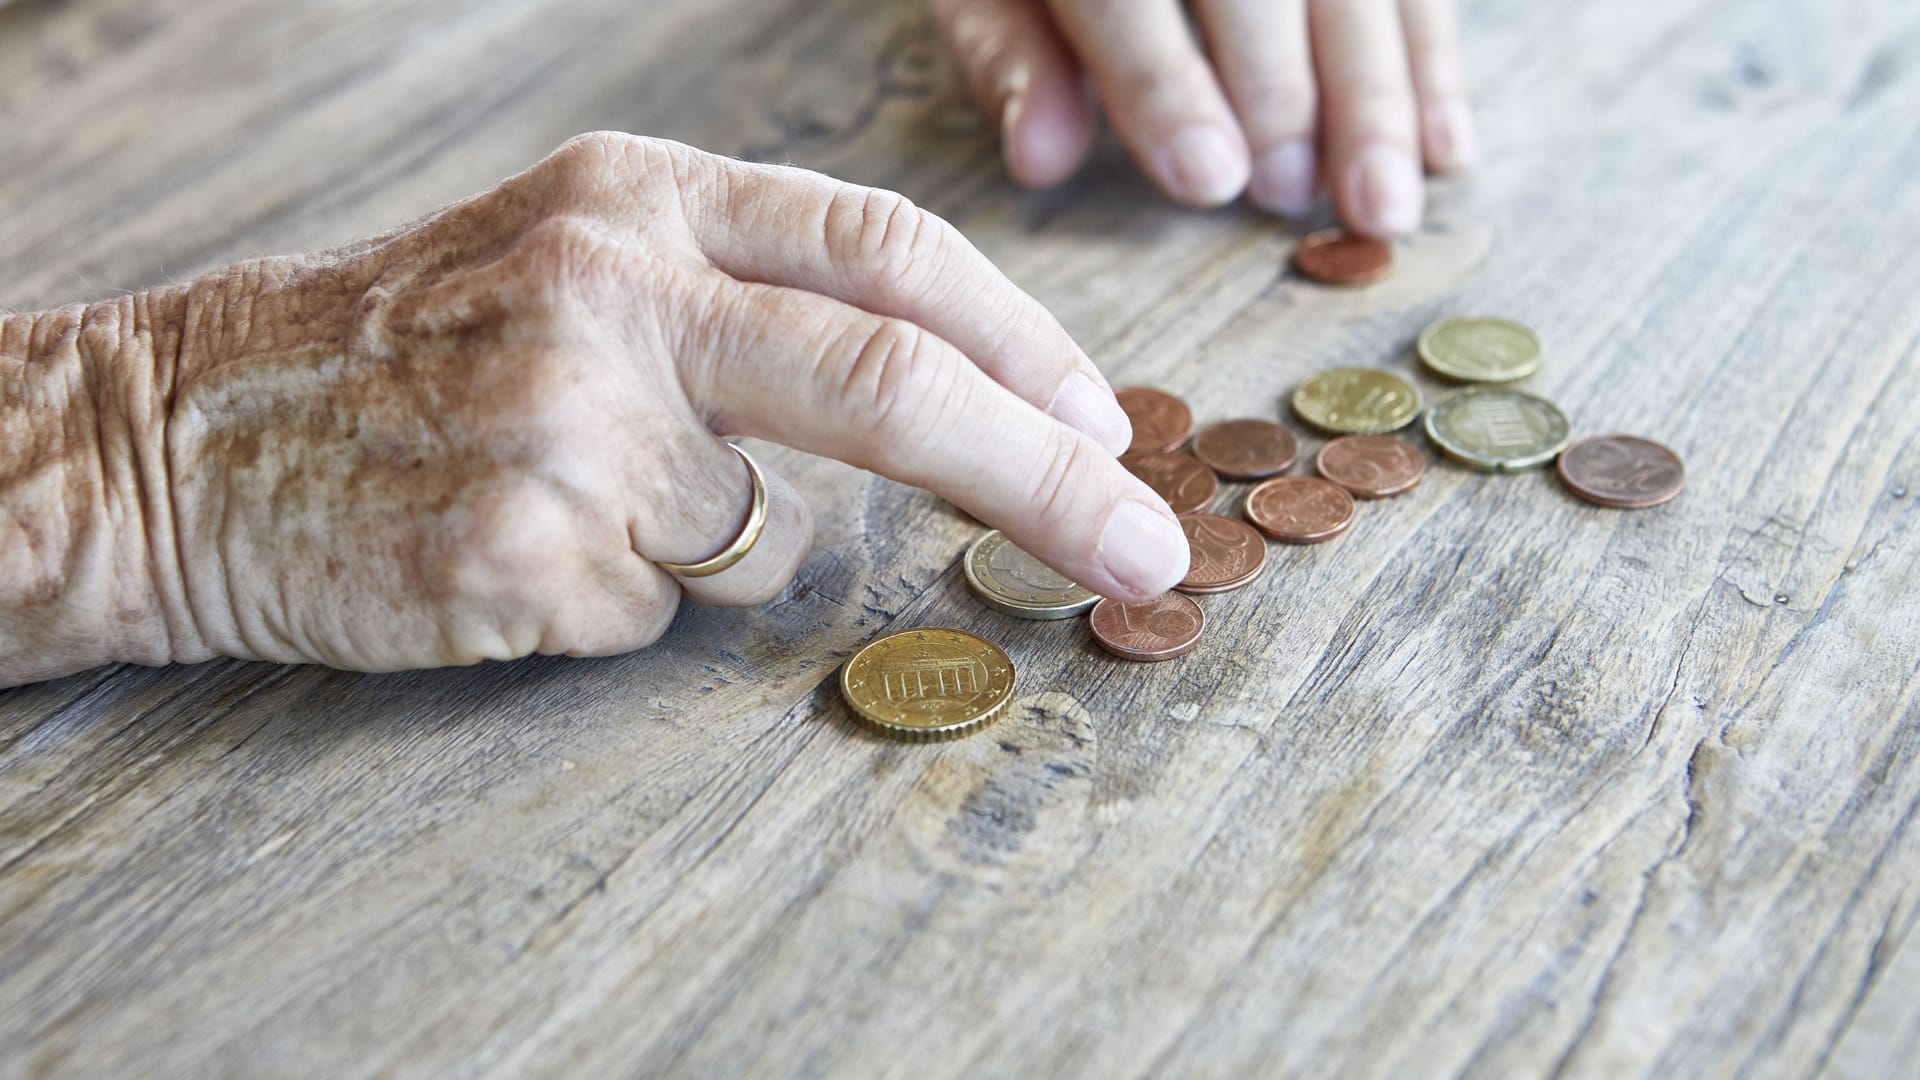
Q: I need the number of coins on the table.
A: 14